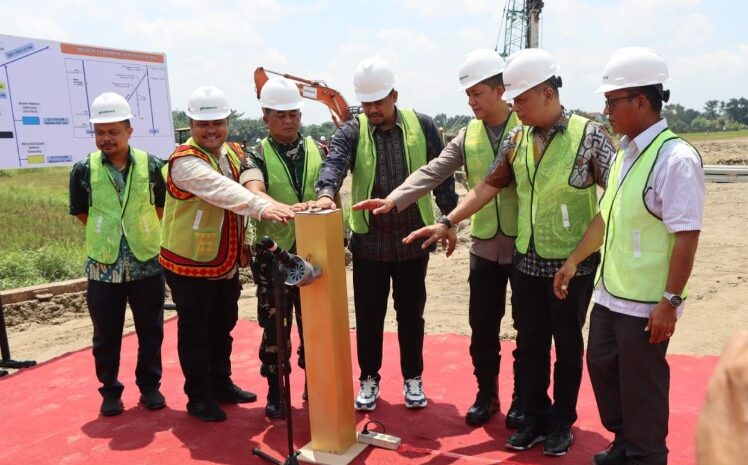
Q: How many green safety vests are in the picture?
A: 7